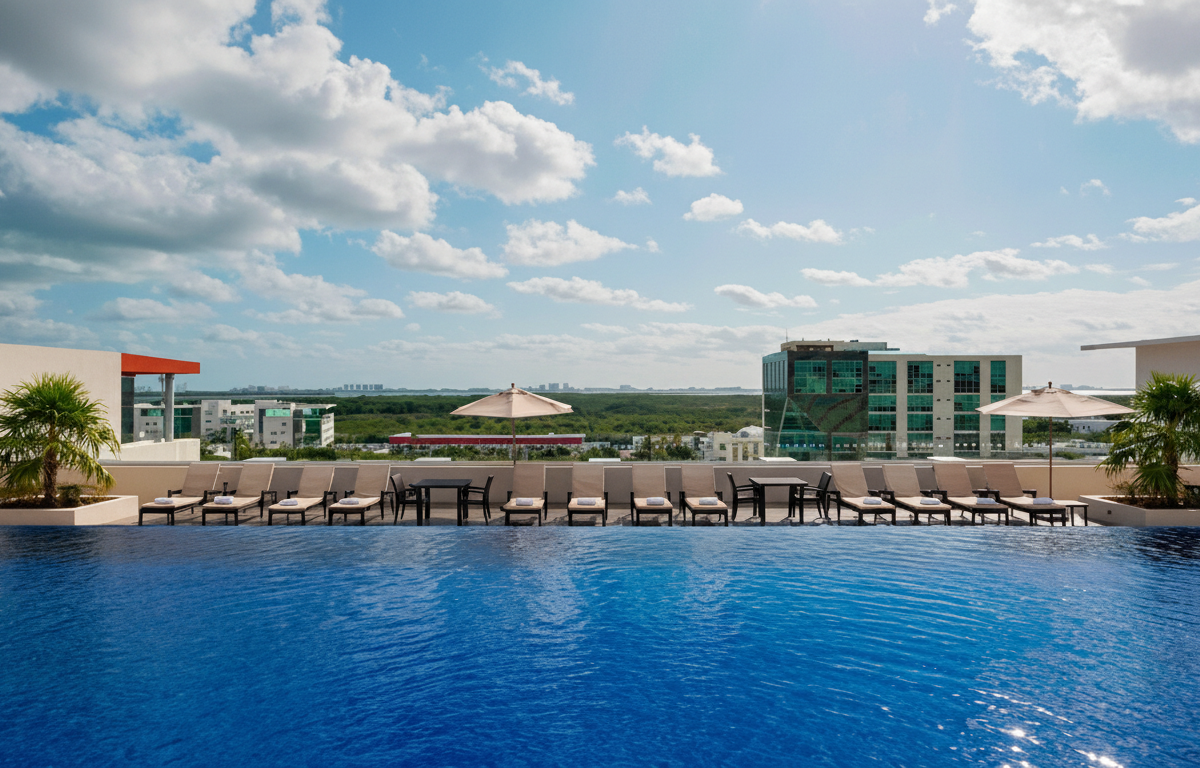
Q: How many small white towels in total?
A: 12